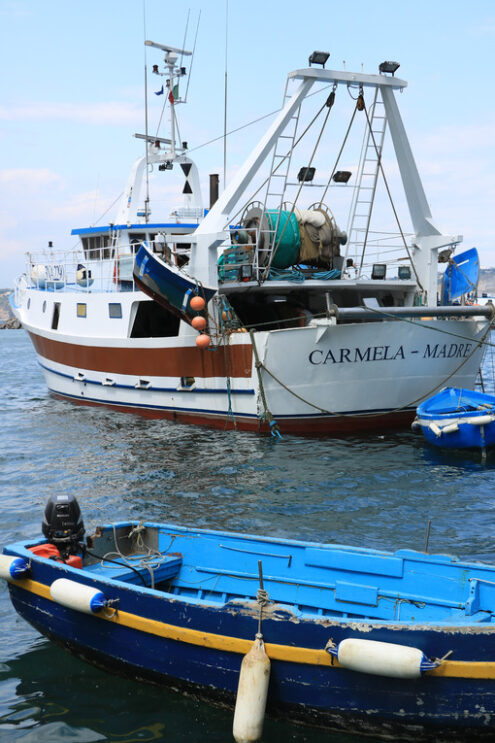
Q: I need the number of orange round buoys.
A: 3